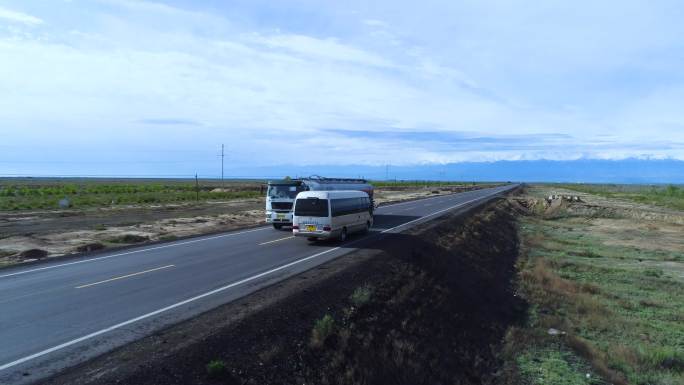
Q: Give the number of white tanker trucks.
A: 1